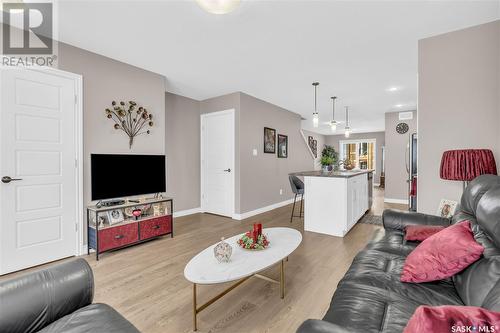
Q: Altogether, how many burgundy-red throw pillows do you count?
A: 3